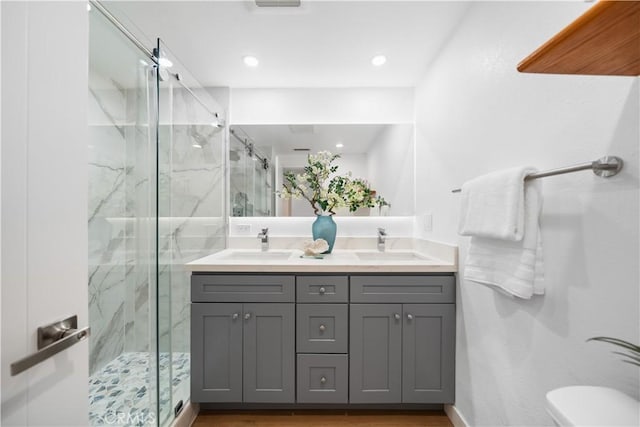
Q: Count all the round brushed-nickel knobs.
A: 7